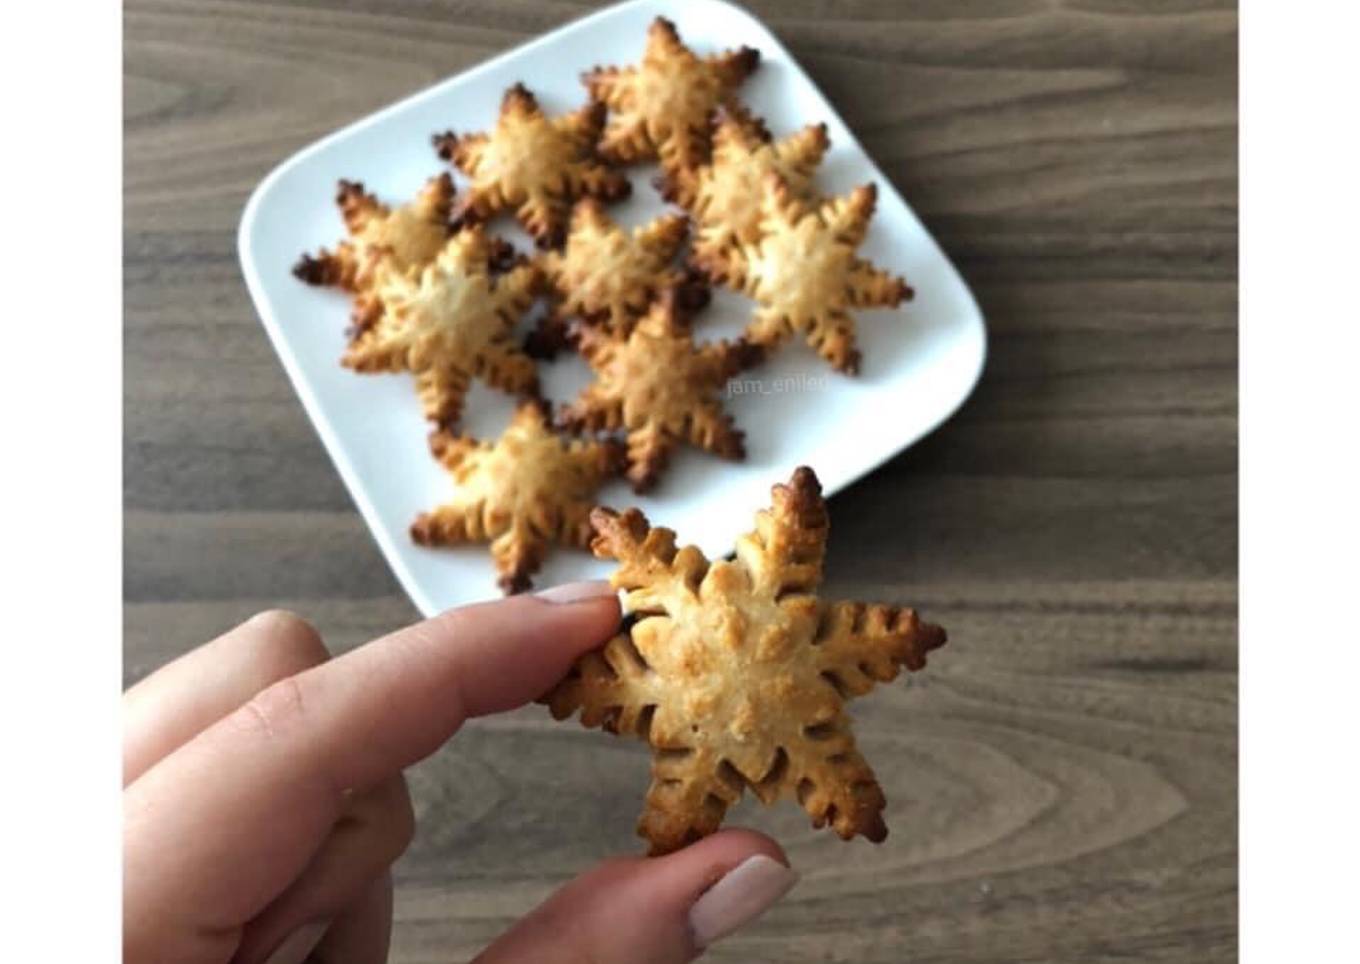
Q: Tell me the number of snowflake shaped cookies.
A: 10